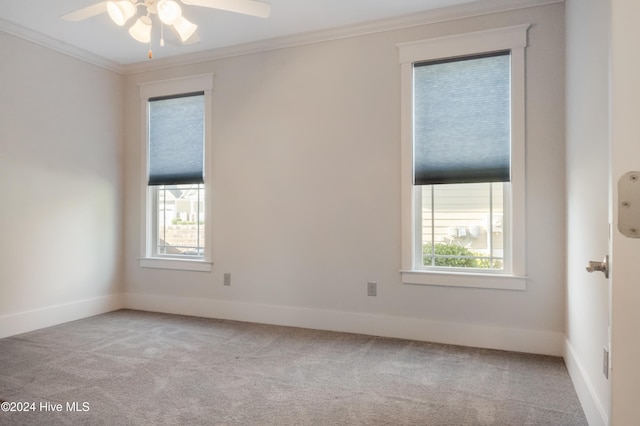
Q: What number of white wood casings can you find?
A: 2